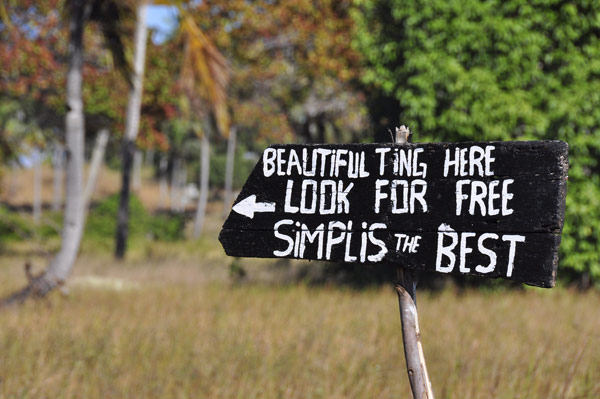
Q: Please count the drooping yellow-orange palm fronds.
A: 1